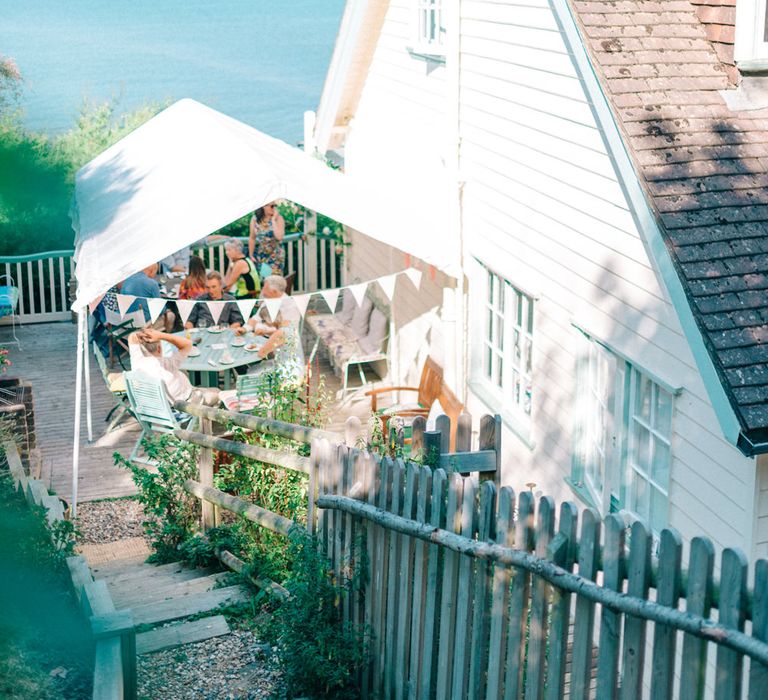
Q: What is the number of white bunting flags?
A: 12